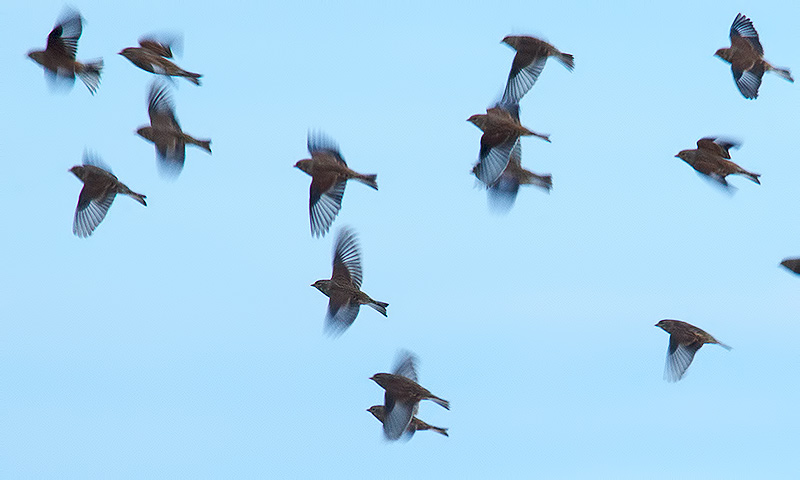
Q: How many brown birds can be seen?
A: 15